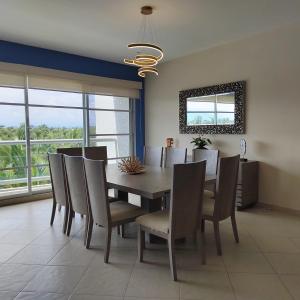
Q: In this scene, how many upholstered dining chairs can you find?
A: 10